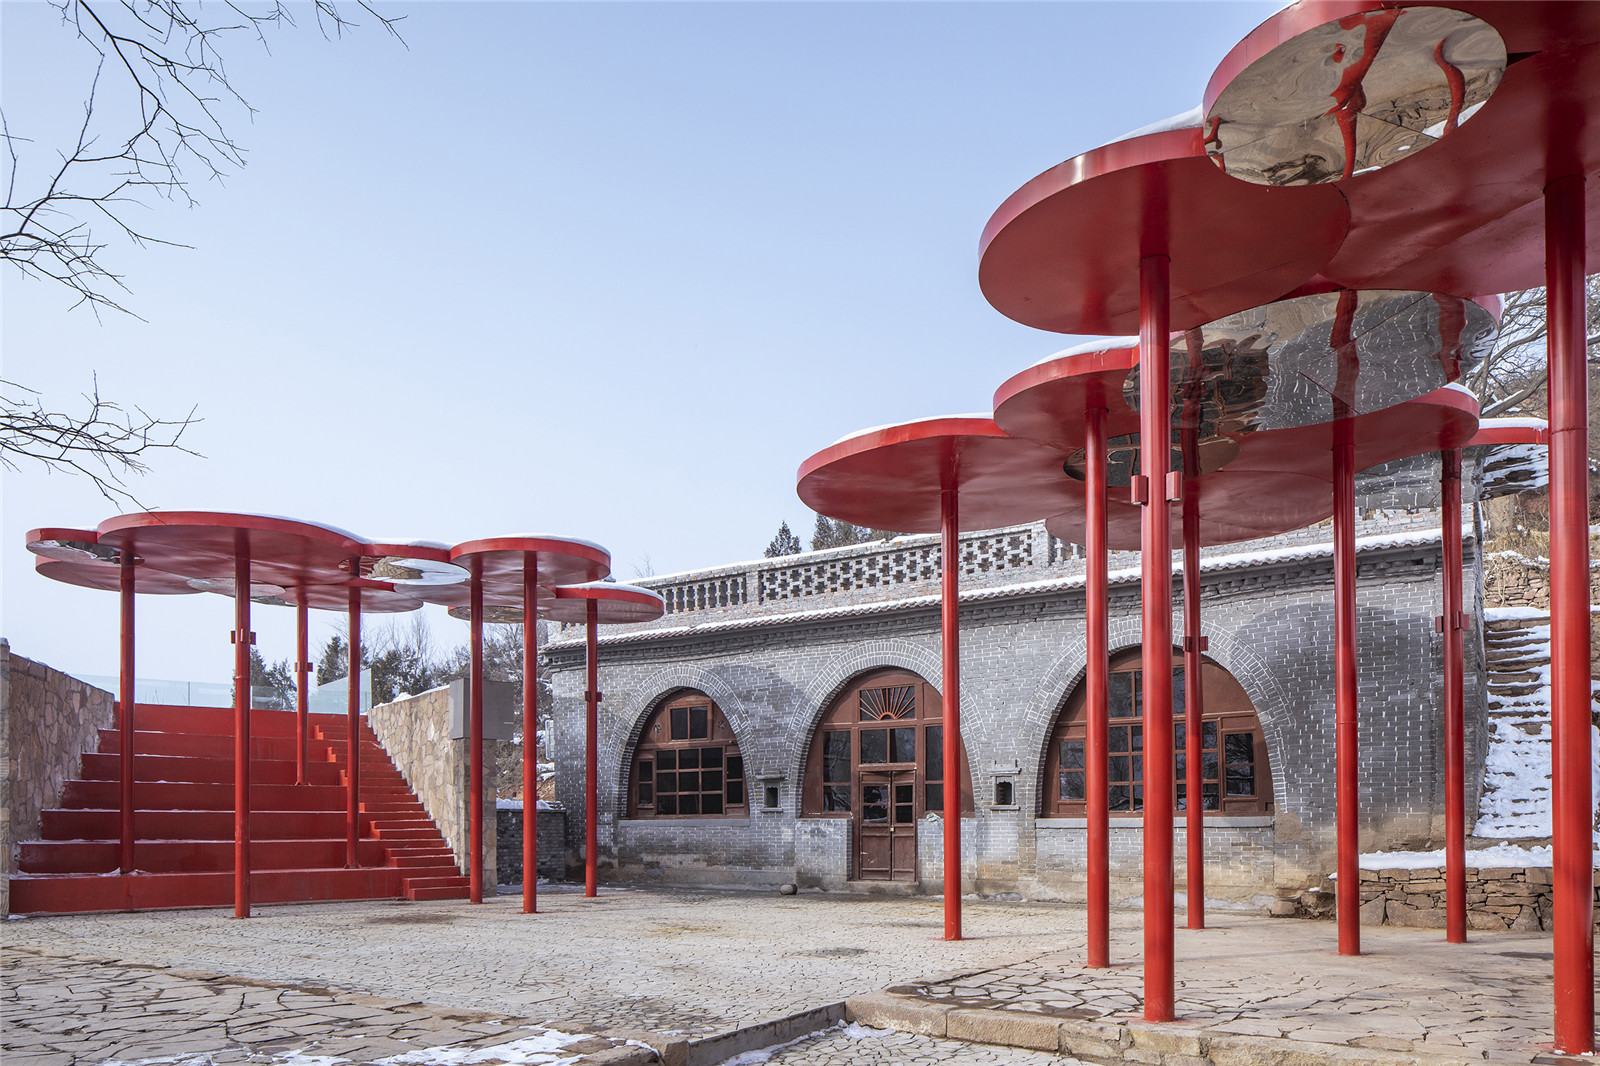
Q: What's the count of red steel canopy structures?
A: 2